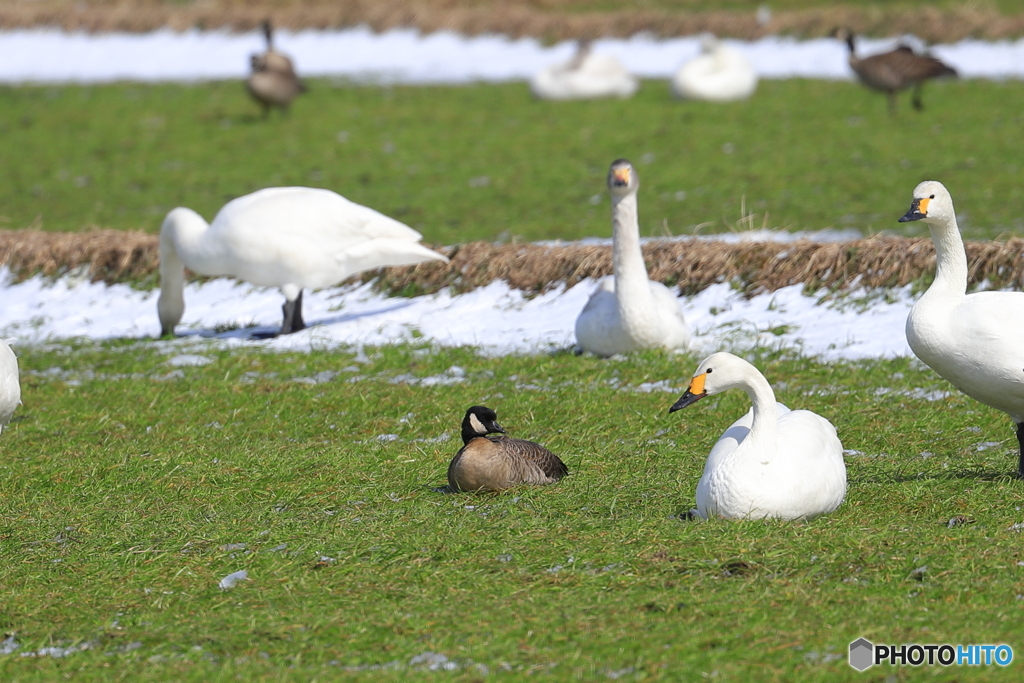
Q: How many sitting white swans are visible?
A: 4